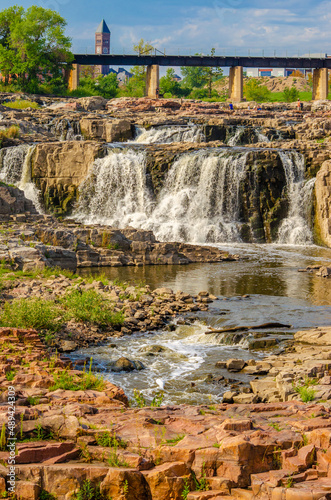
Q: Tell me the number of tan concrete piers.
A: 4